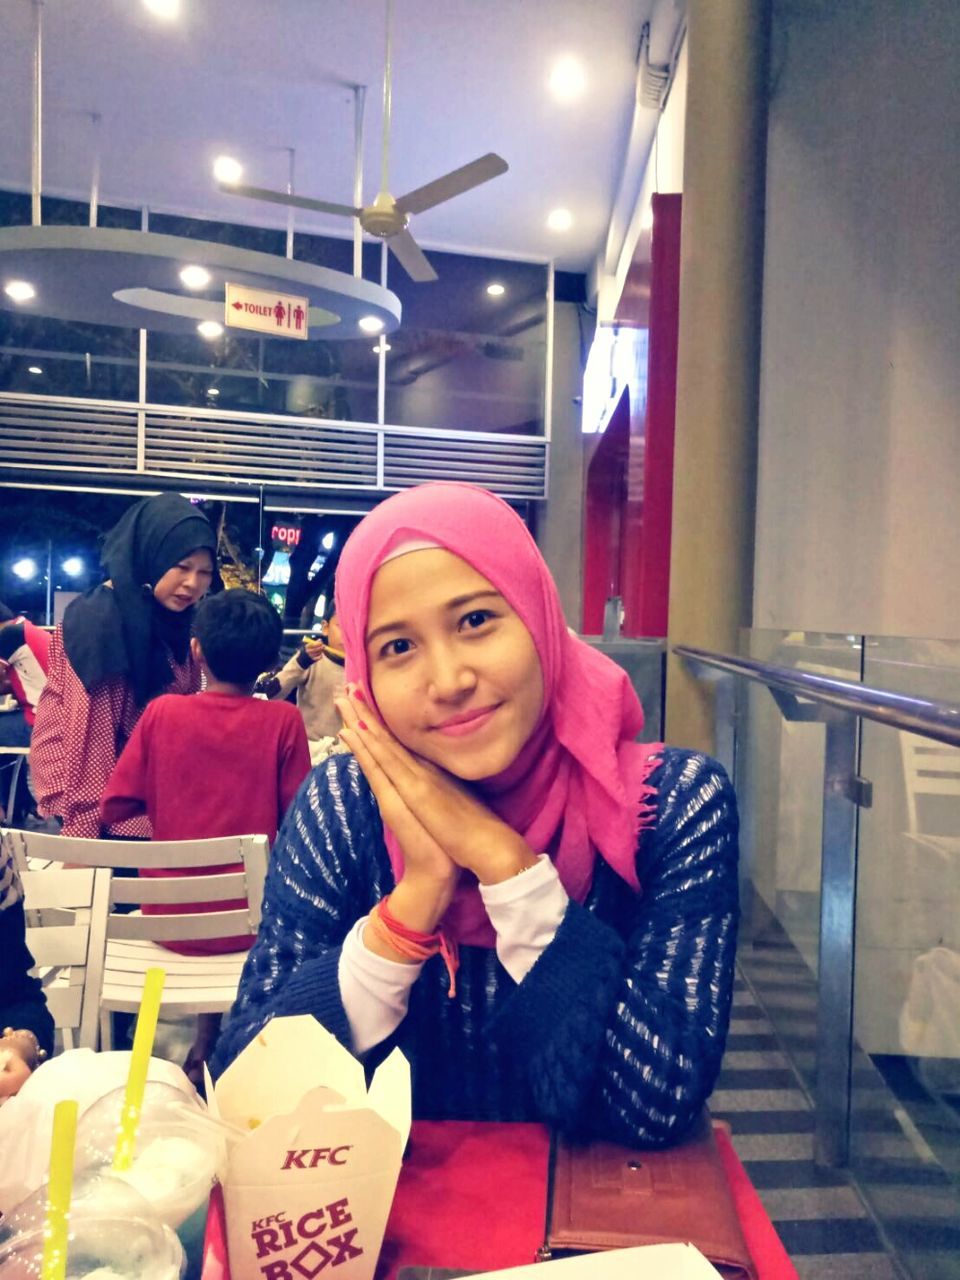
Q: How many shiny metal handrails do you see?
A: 1